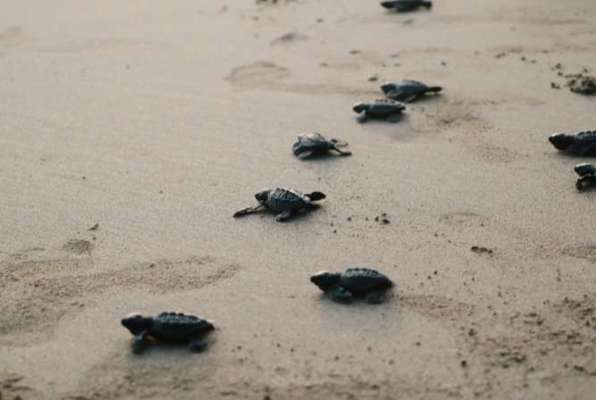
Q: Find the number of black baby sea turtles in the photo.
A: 9